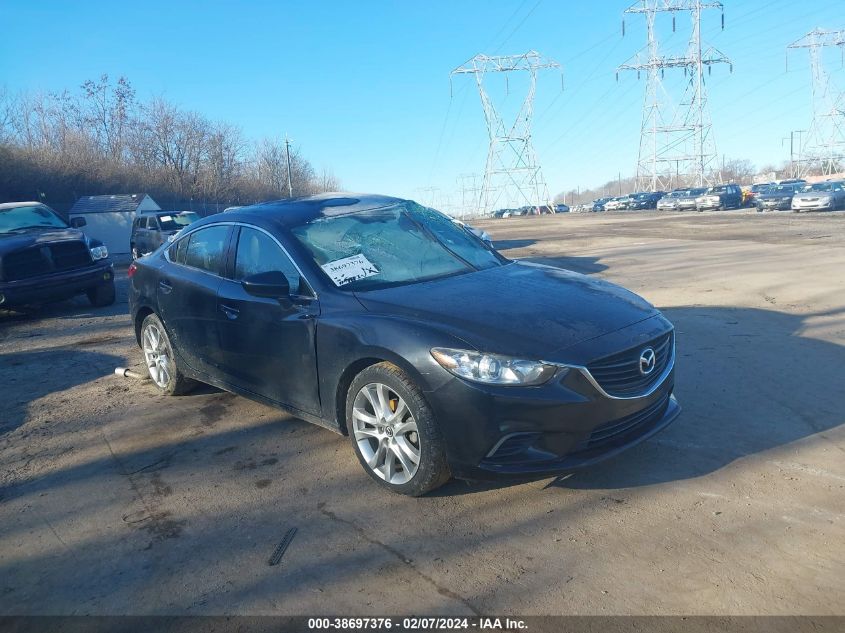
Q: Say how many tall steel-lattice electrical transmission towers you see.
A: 3